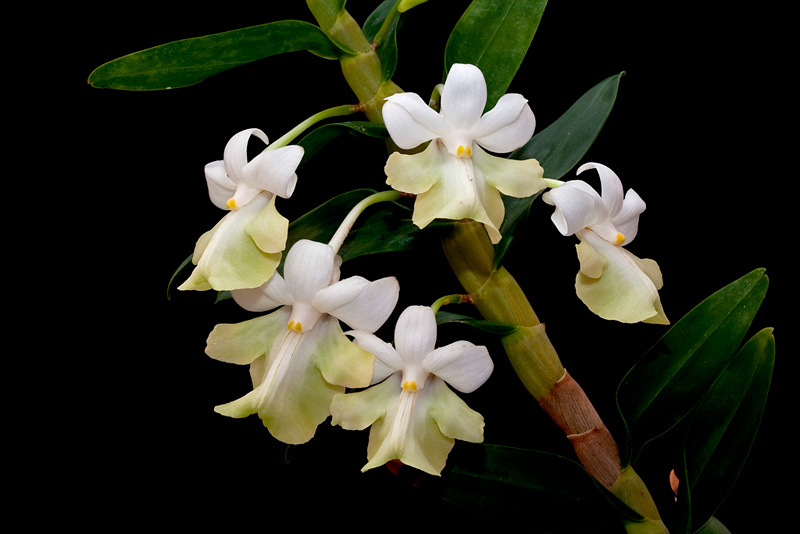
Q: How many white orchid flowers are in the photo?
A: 5